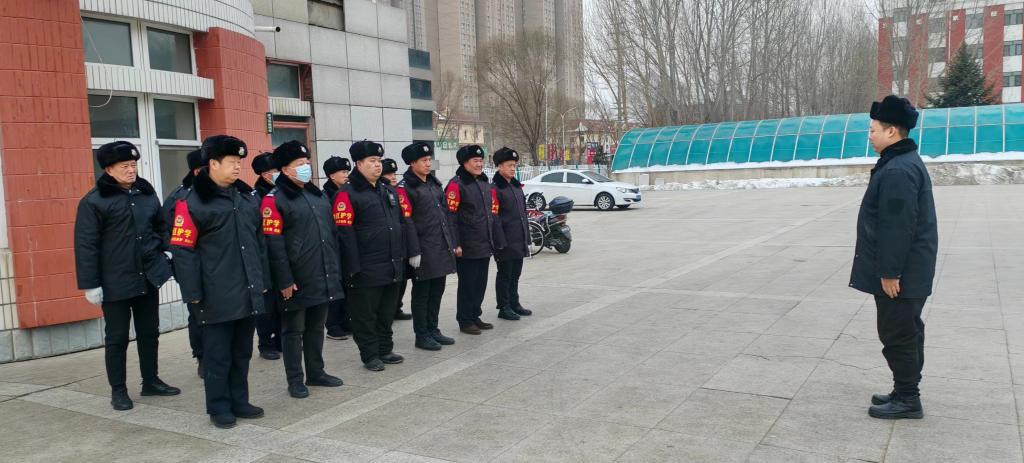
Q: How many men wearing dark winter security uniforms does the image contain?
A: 12